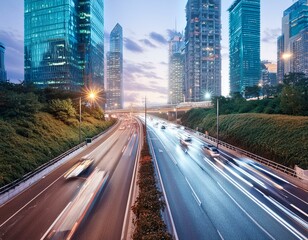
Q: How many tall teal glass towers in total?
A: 2